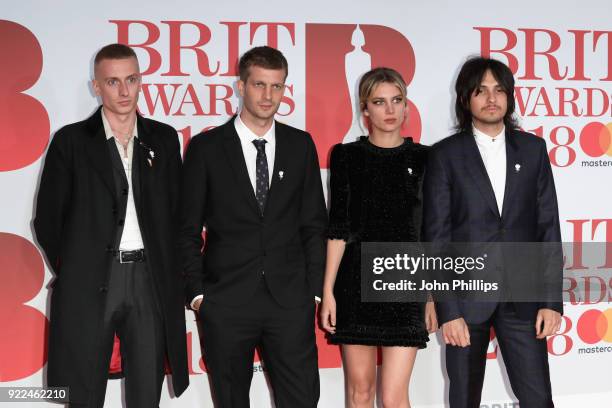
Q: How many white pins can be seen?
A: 4